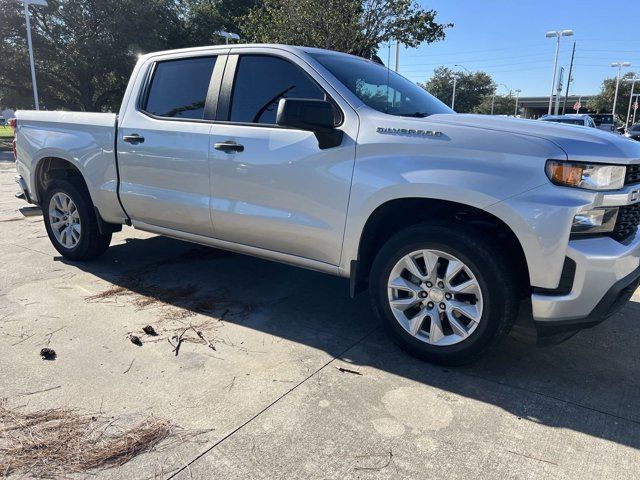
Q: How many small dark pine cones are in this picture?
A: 3